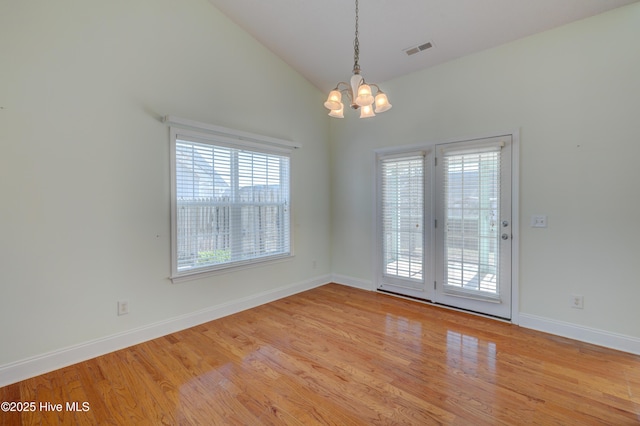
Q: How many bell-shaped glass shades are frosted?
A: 5